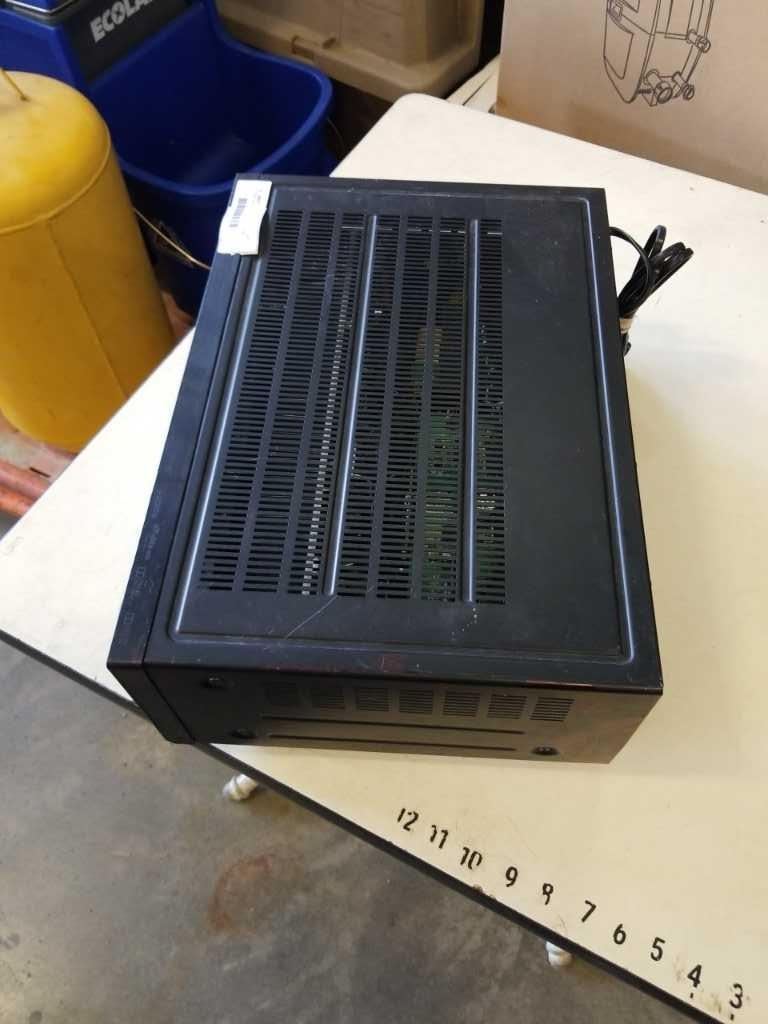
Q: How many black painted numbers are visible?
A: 10